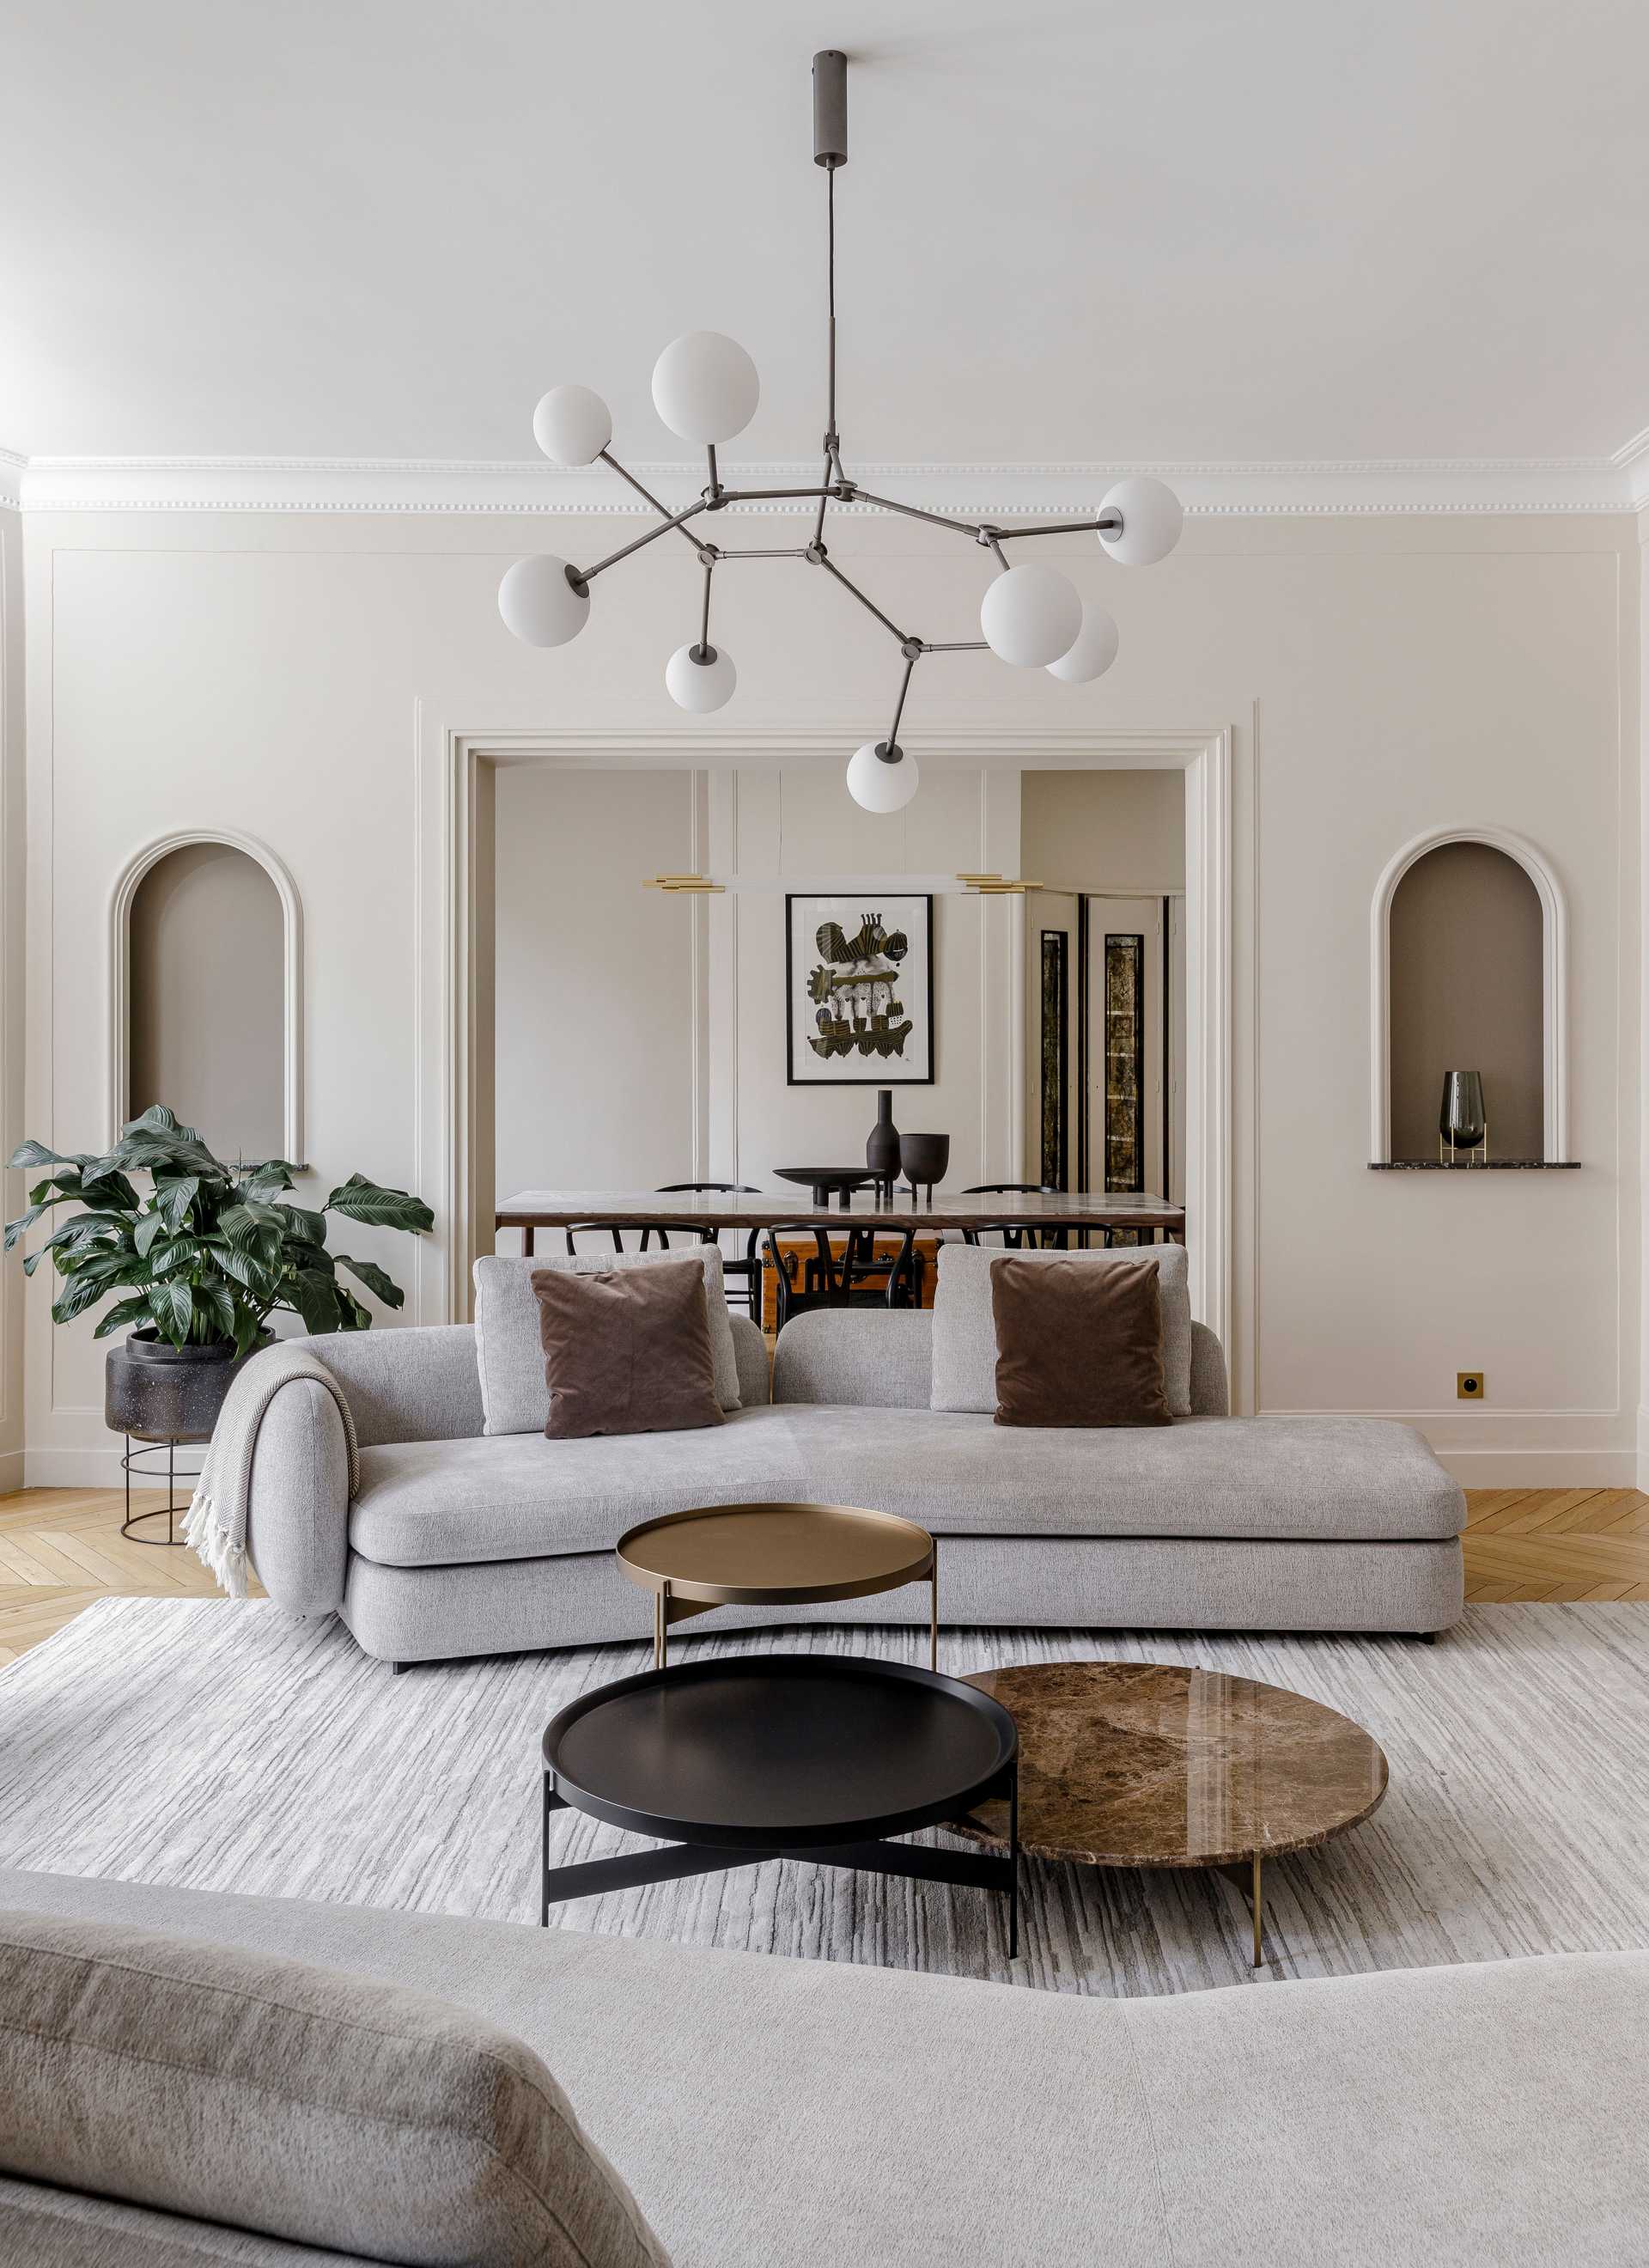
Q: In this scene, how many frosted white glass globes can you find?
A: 8